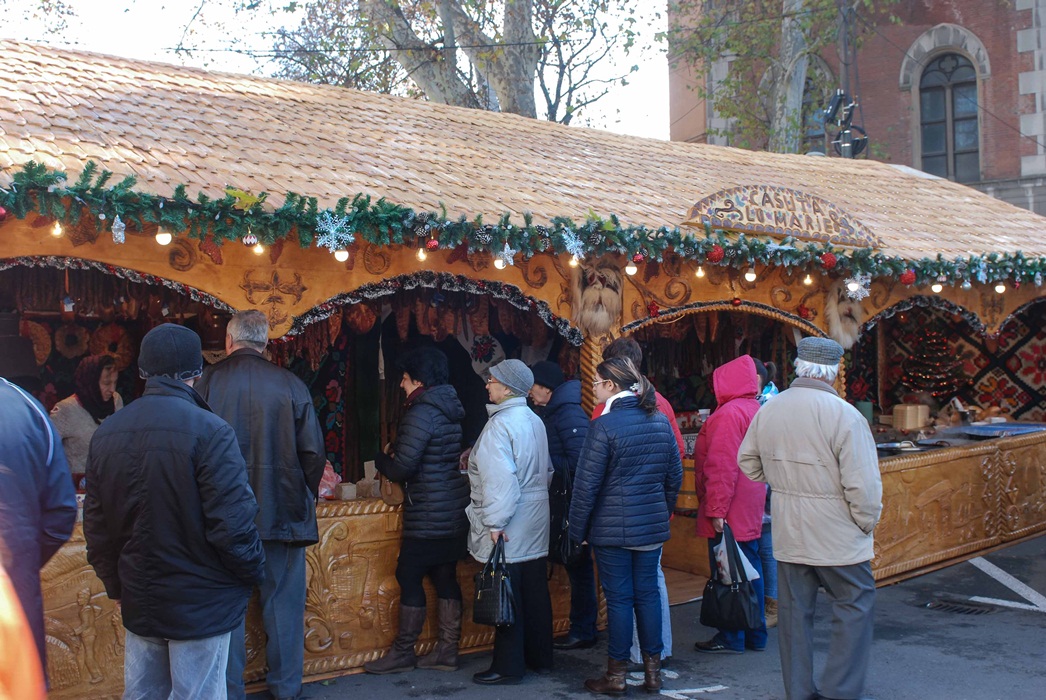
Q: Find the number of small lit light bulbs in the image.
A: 14